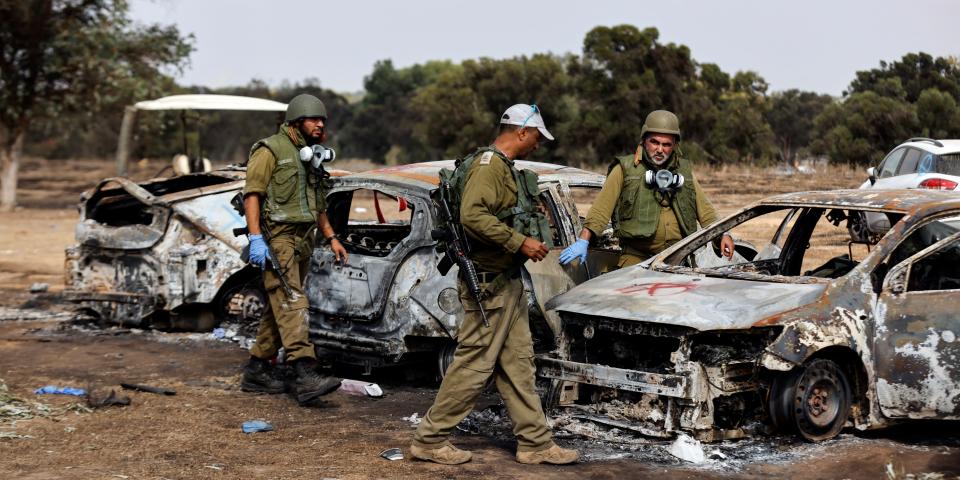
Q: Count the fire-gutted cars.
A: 3